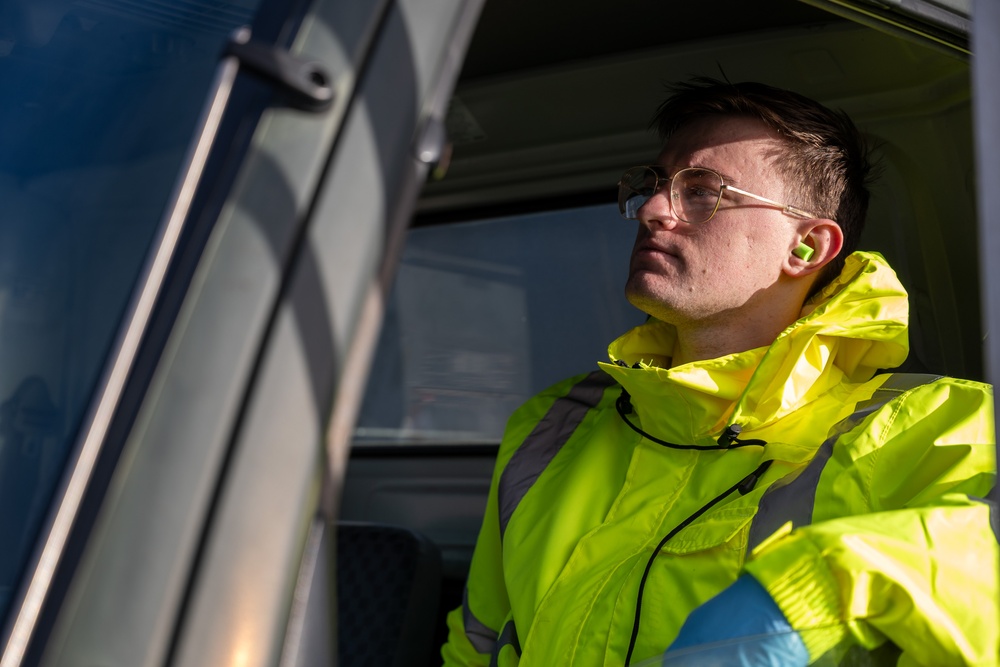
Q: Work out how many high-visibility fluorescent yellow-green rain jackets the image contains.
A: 1